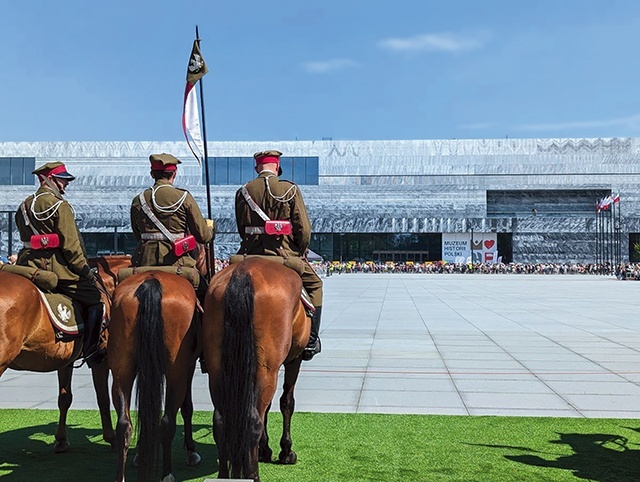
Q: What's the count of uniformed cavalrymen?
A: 3